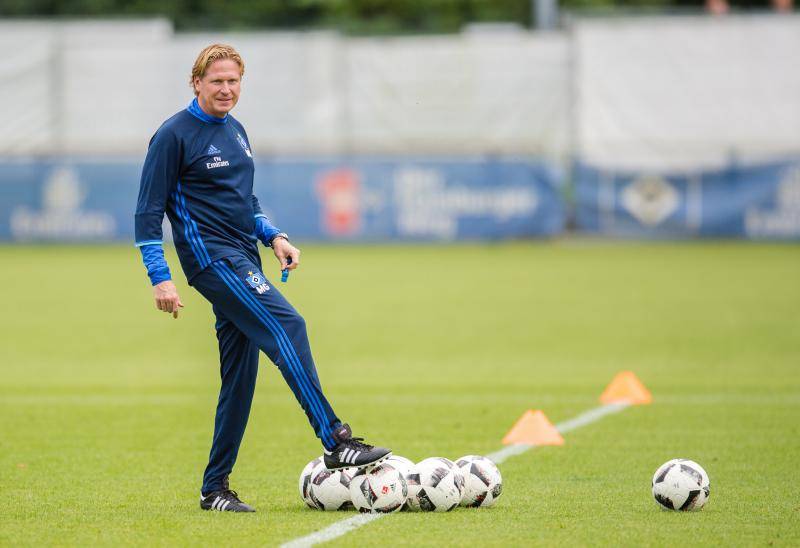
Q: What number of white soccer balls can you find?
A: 7